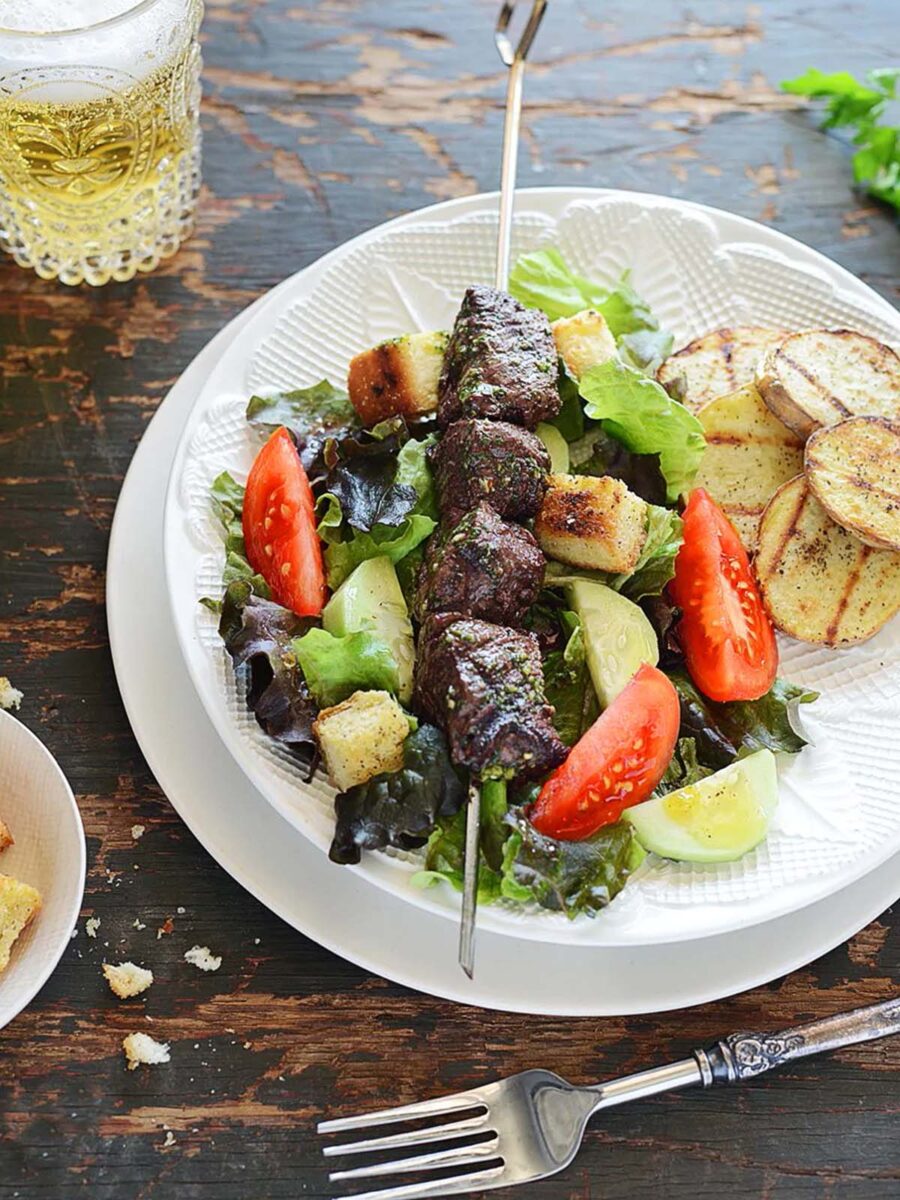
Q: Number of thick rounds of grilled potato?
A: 5